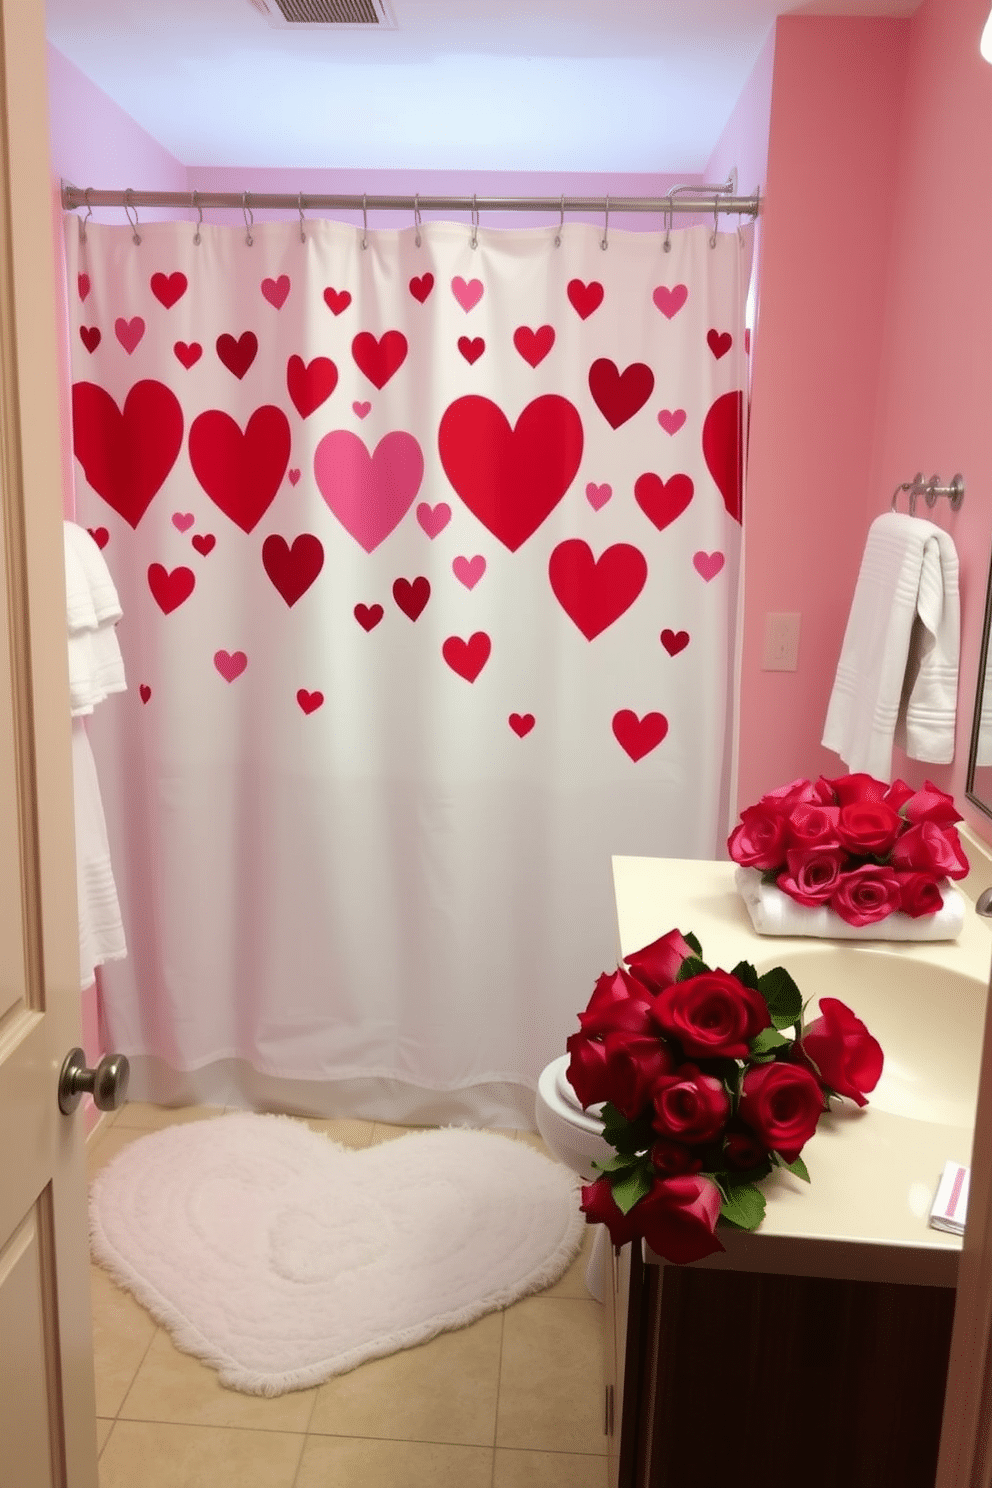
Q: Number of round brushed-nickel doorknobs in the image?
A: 1